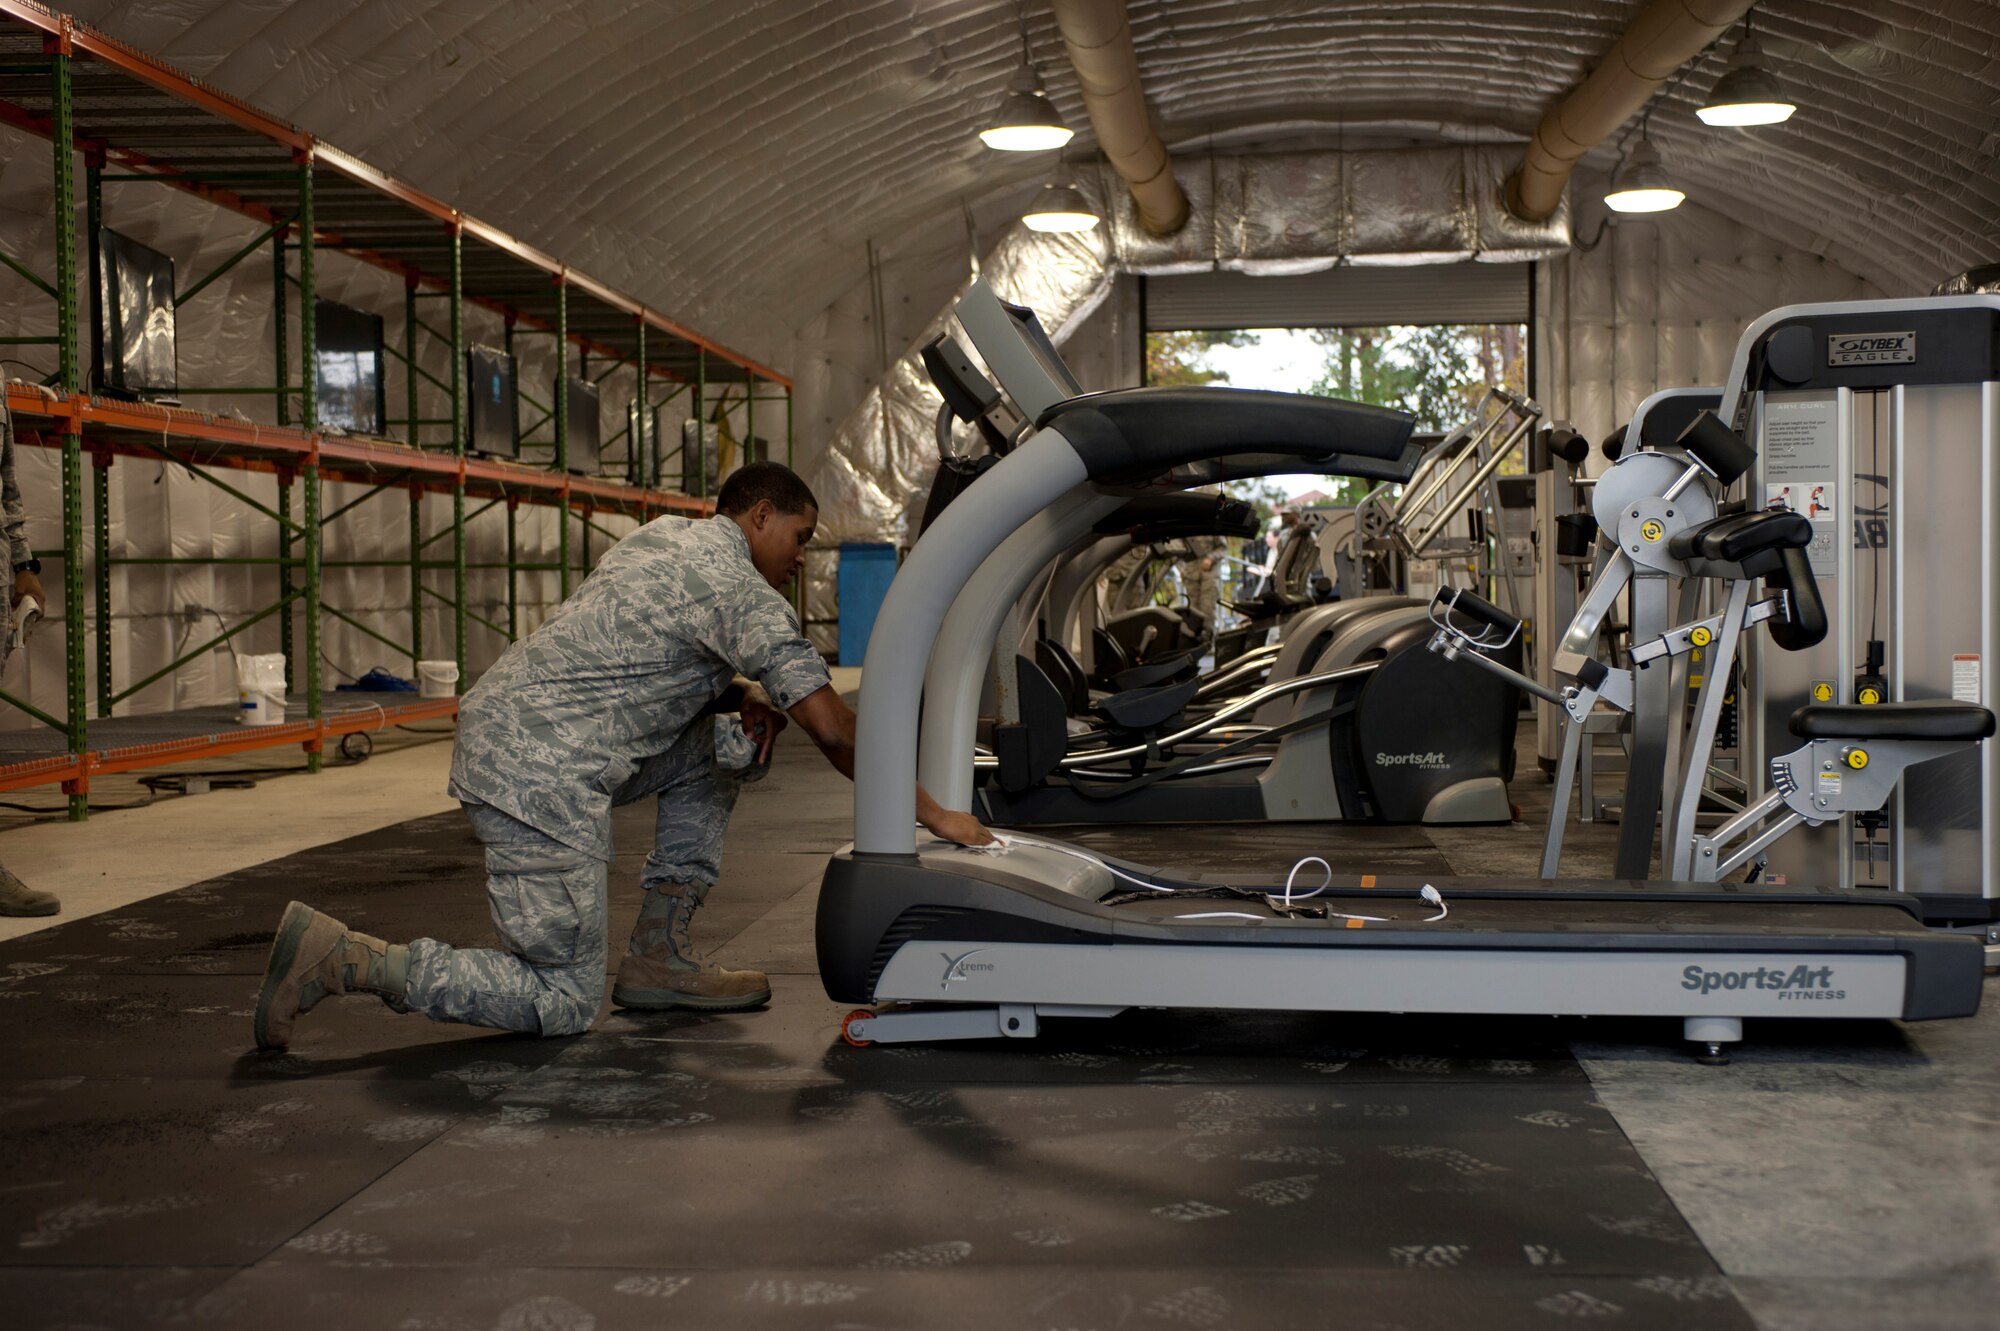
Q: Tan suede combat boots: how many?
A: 3